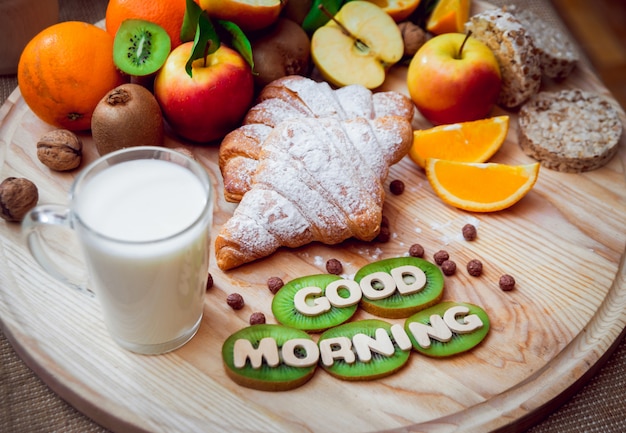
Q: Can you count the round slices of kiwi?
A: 5